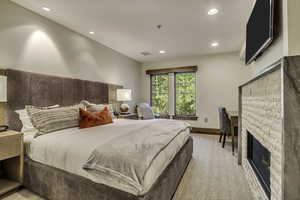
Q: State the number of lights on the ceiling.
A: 5